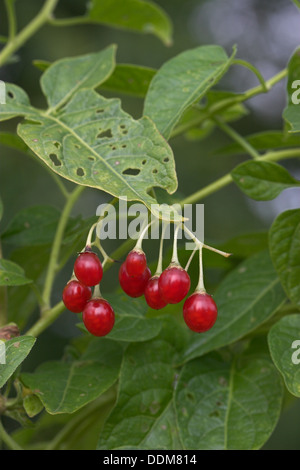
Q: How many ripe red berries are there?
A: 8